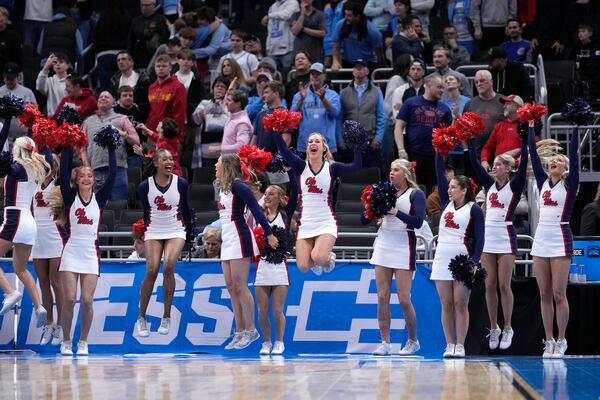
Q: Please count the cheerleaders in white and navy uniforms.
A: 11